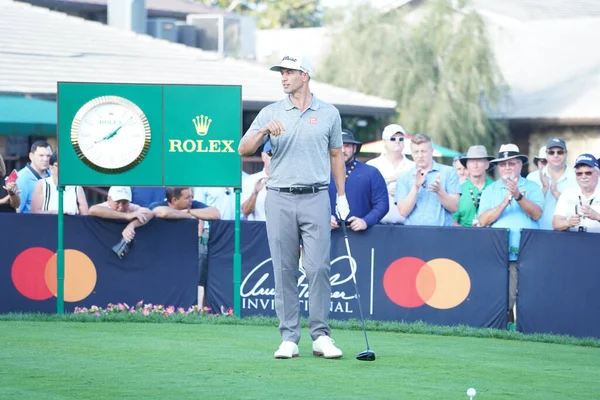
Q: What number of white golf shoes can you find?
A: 2